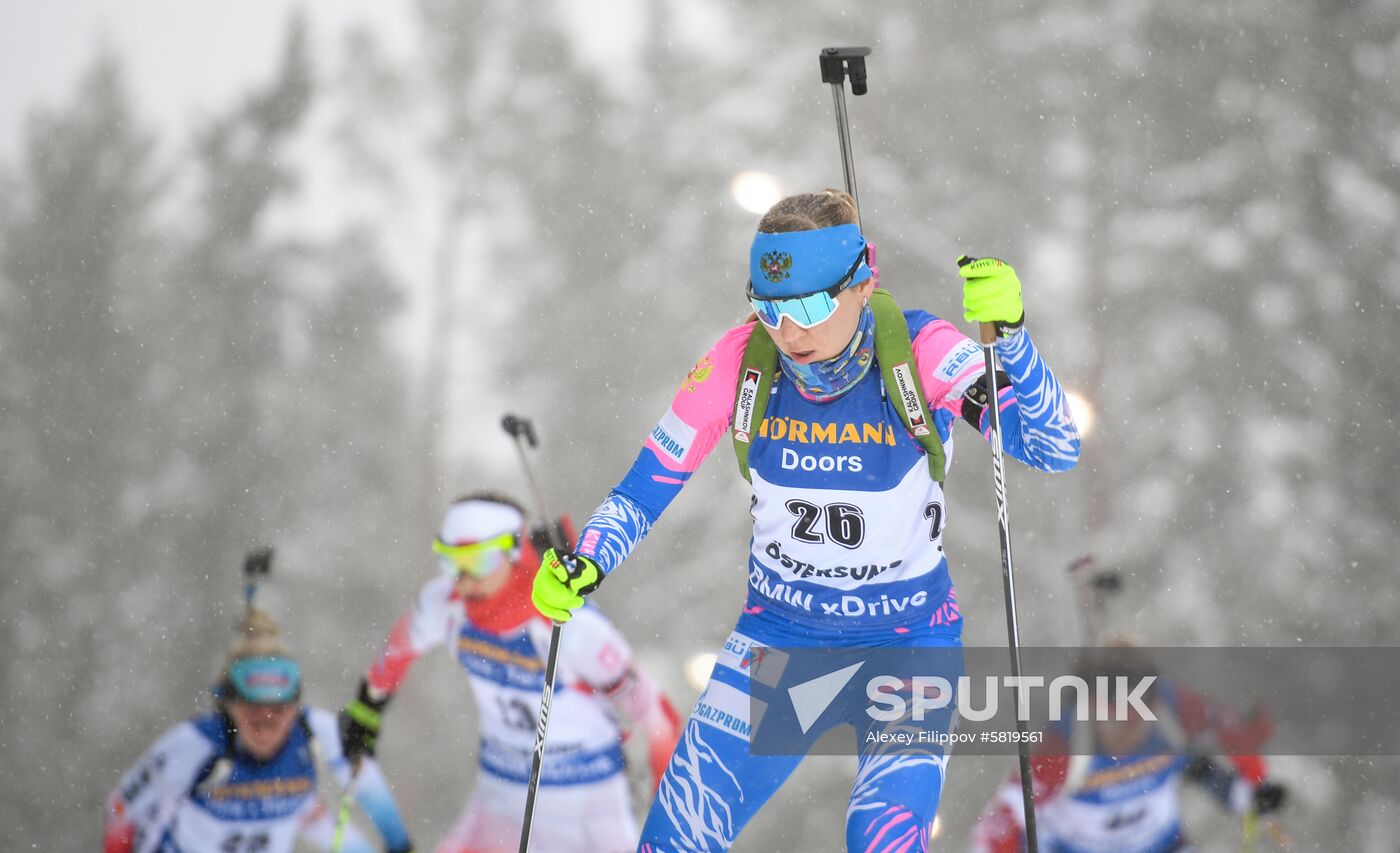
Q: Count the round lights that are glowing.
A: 3